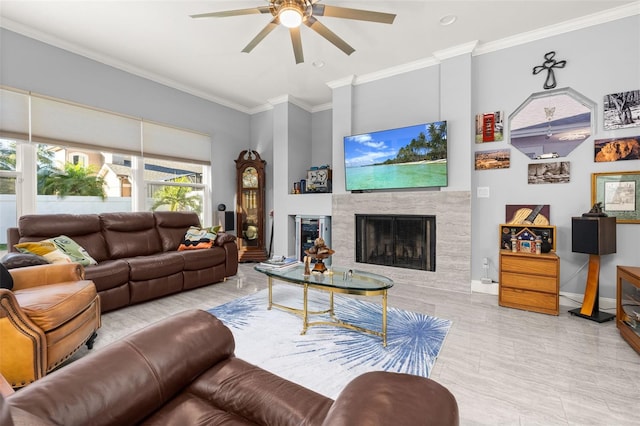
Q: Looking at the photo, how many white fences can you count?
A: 1